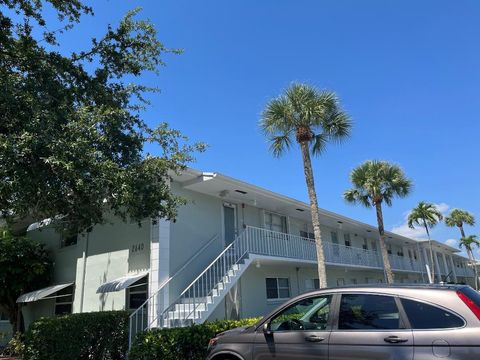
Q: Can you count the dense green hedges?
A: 2